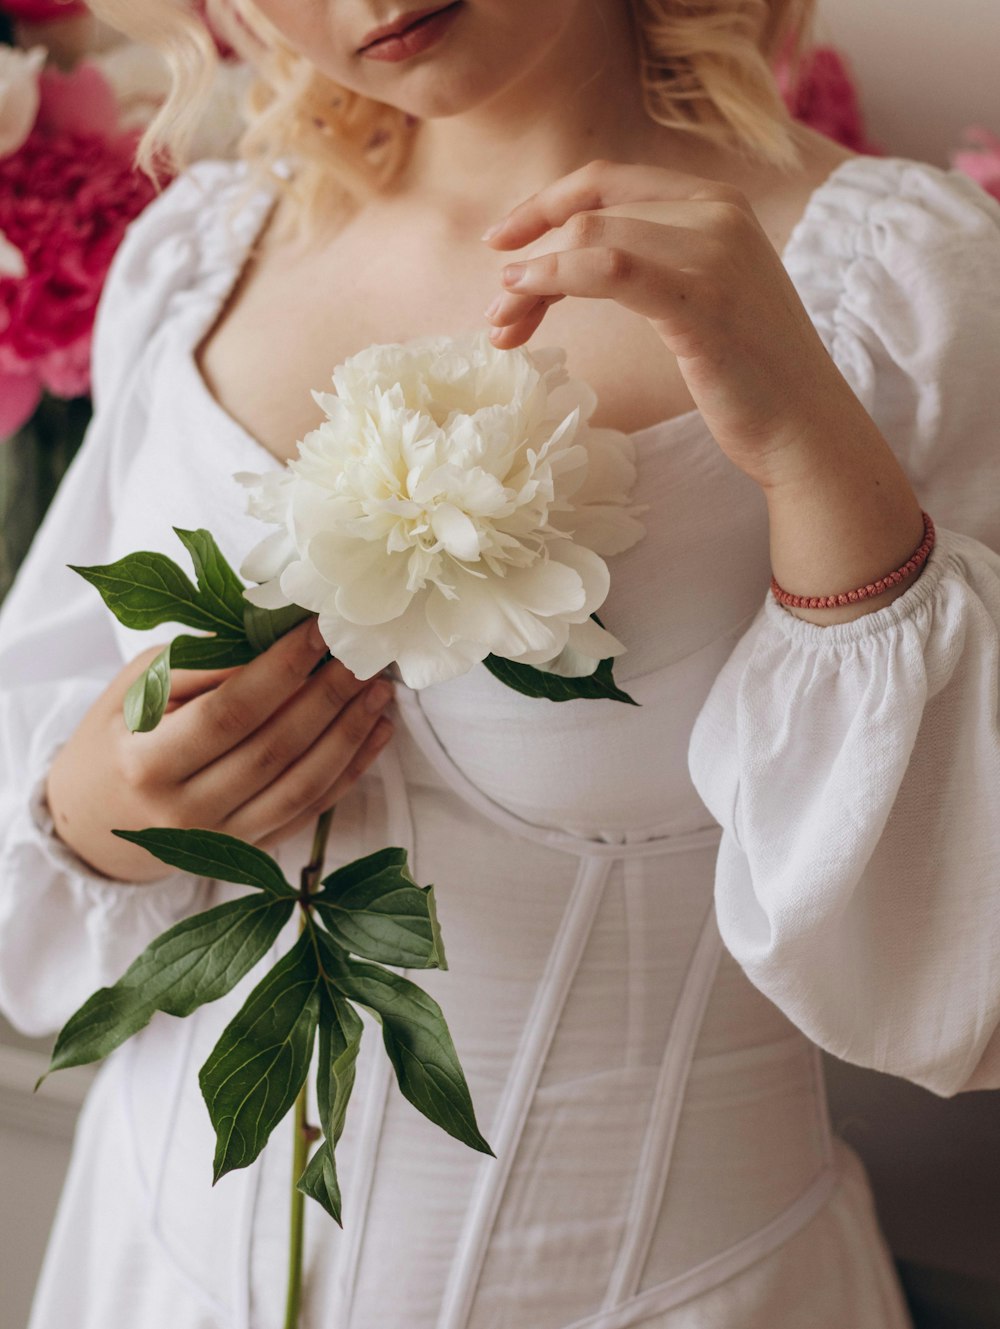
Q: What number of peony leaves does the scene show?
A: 10